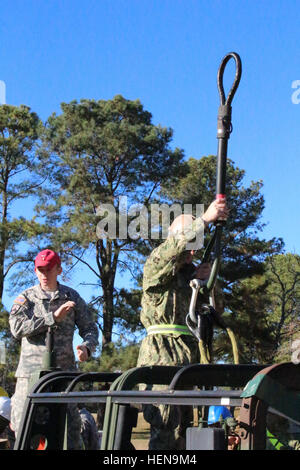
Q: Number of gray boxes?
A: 1